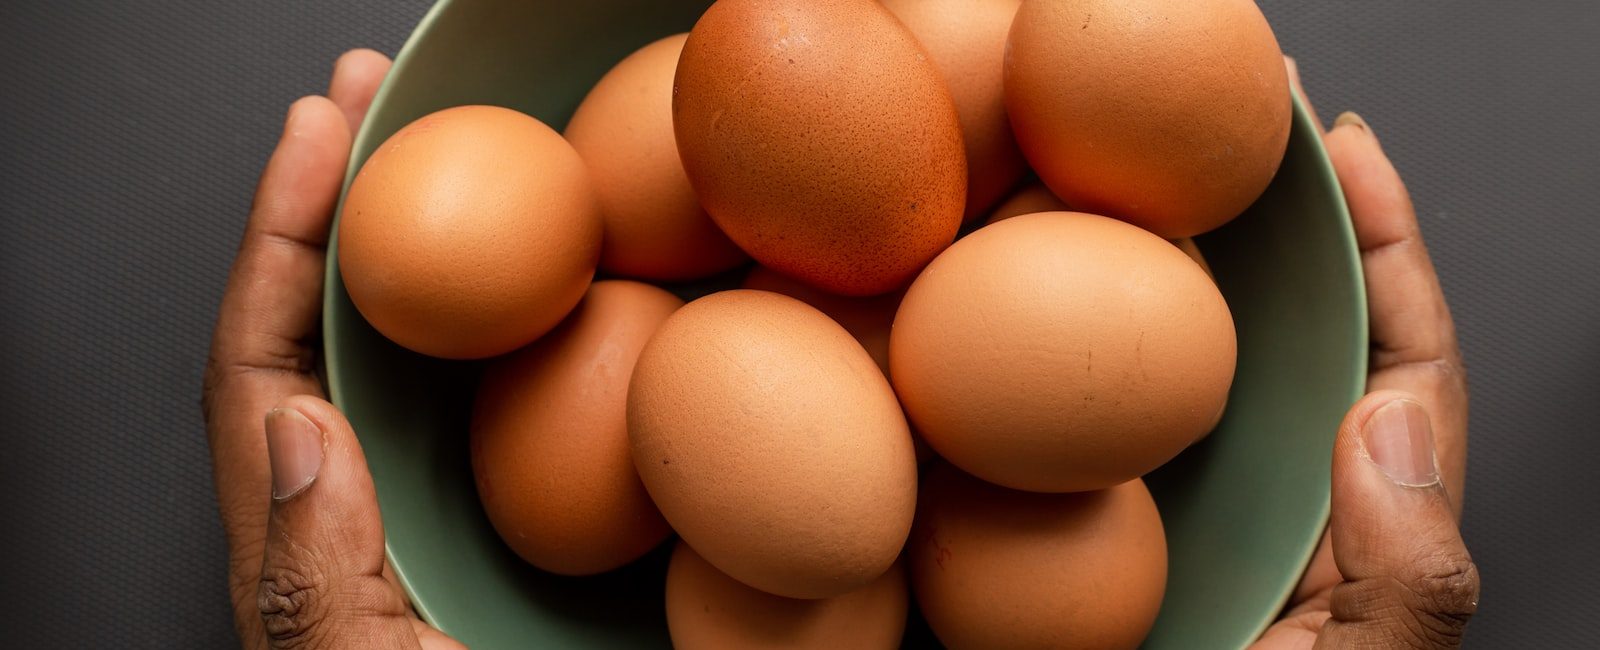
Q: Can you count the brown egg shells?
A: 12